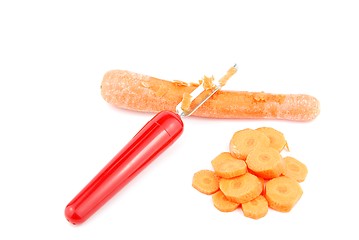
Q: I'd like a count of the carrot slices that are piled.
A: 10